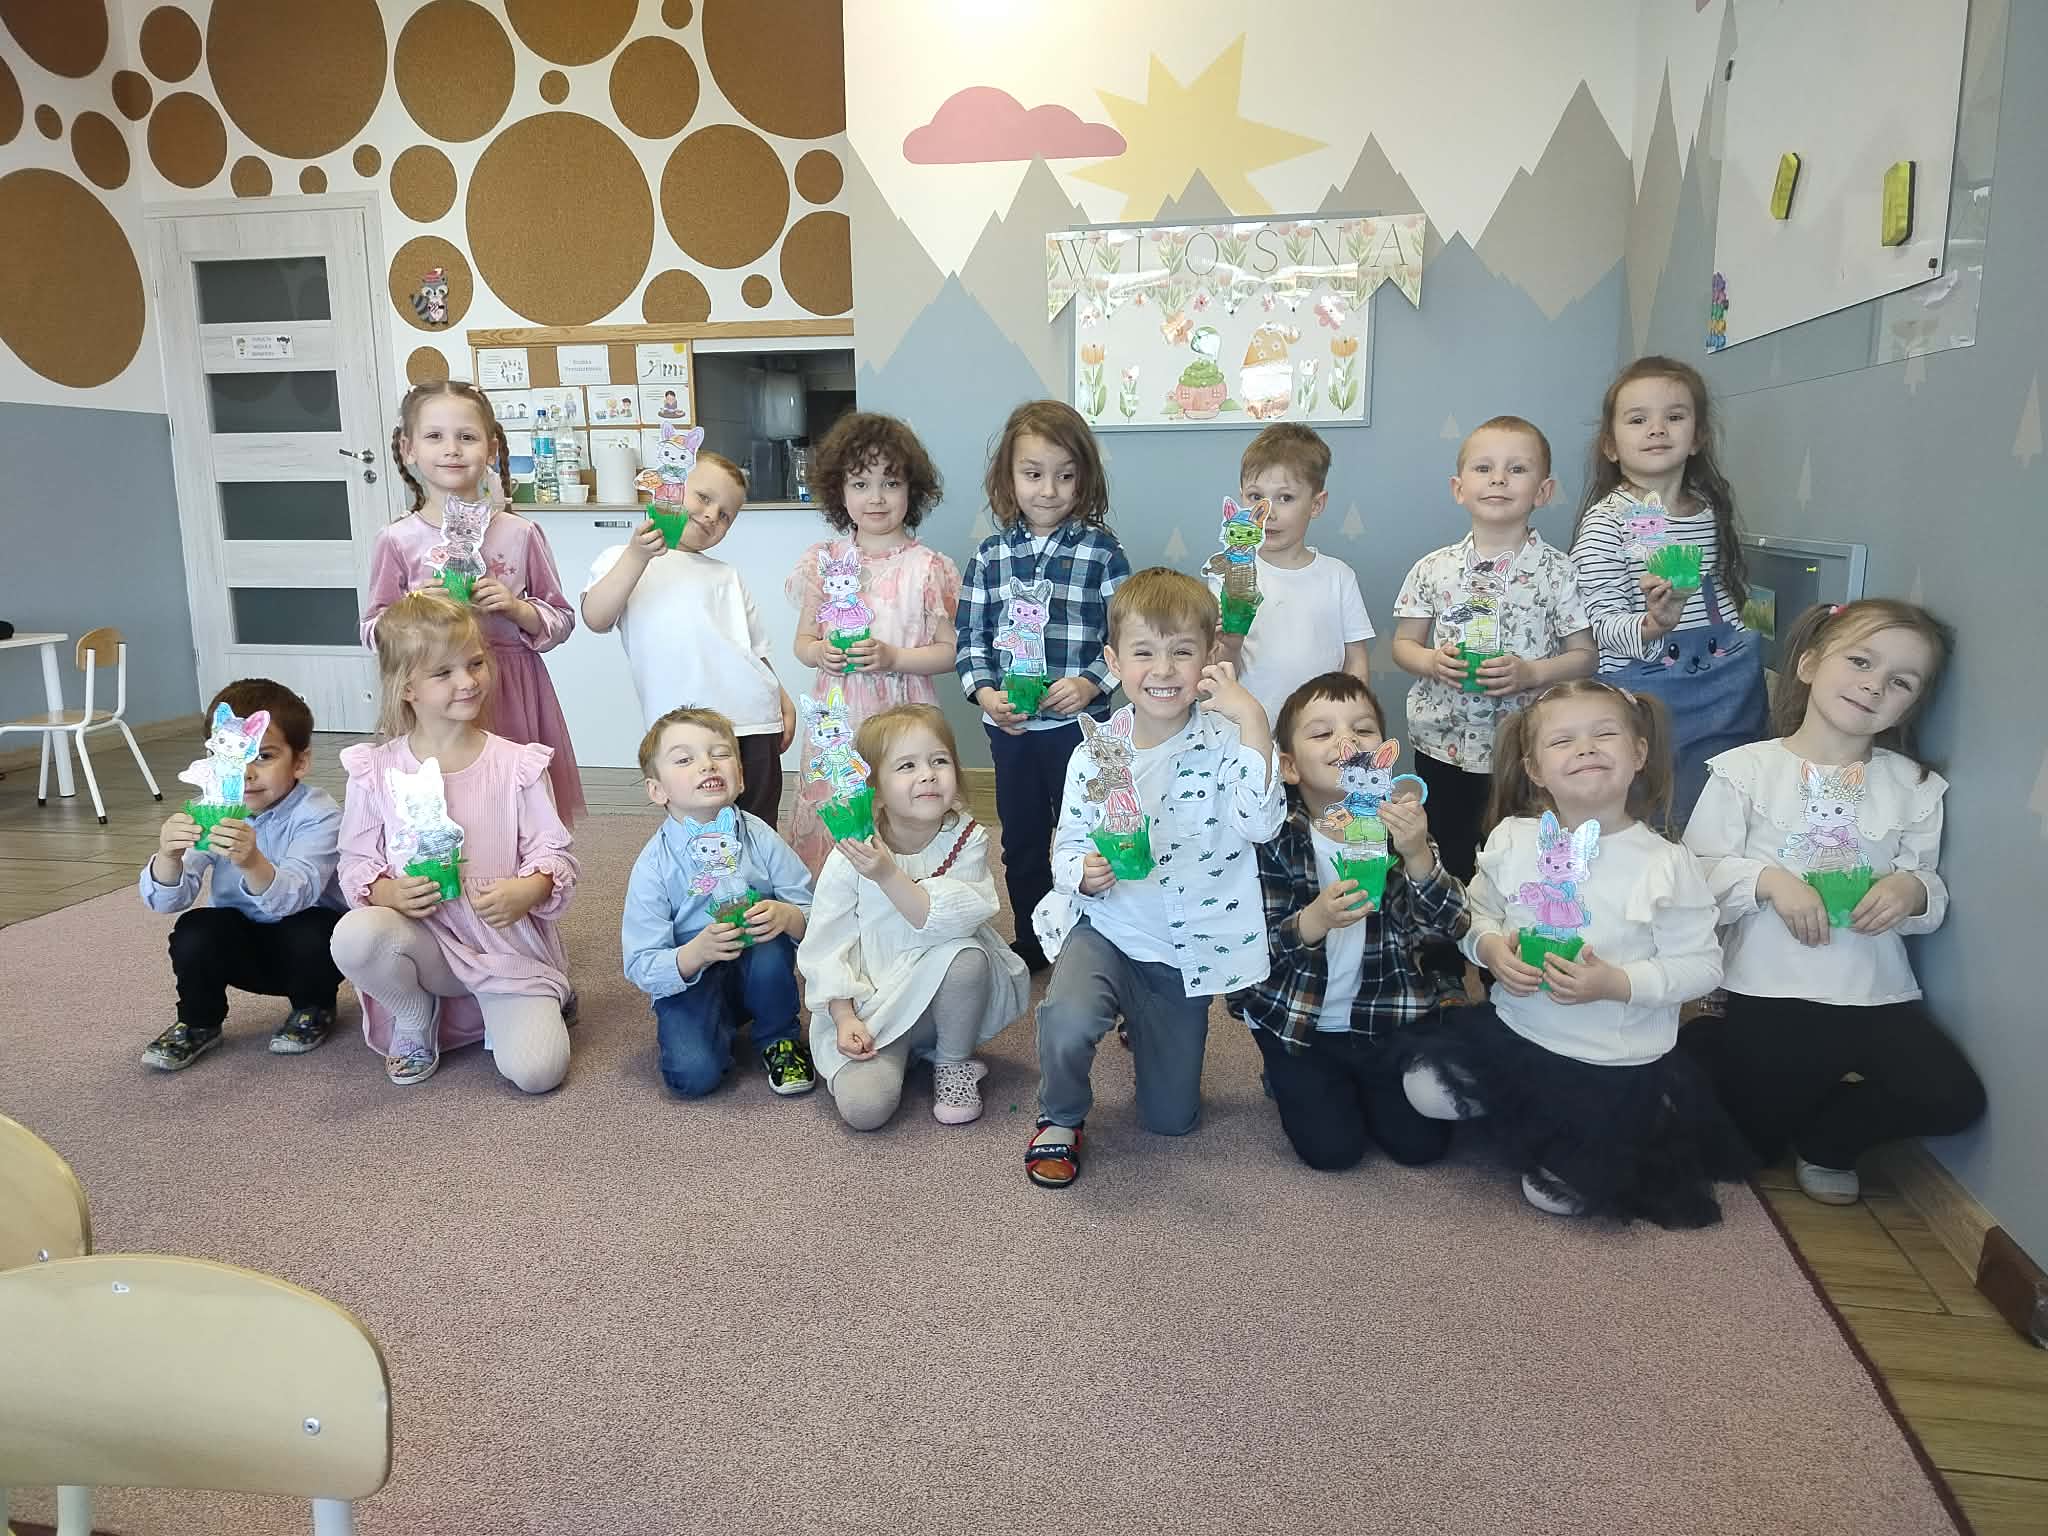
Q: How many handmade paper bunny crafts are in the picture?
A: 15